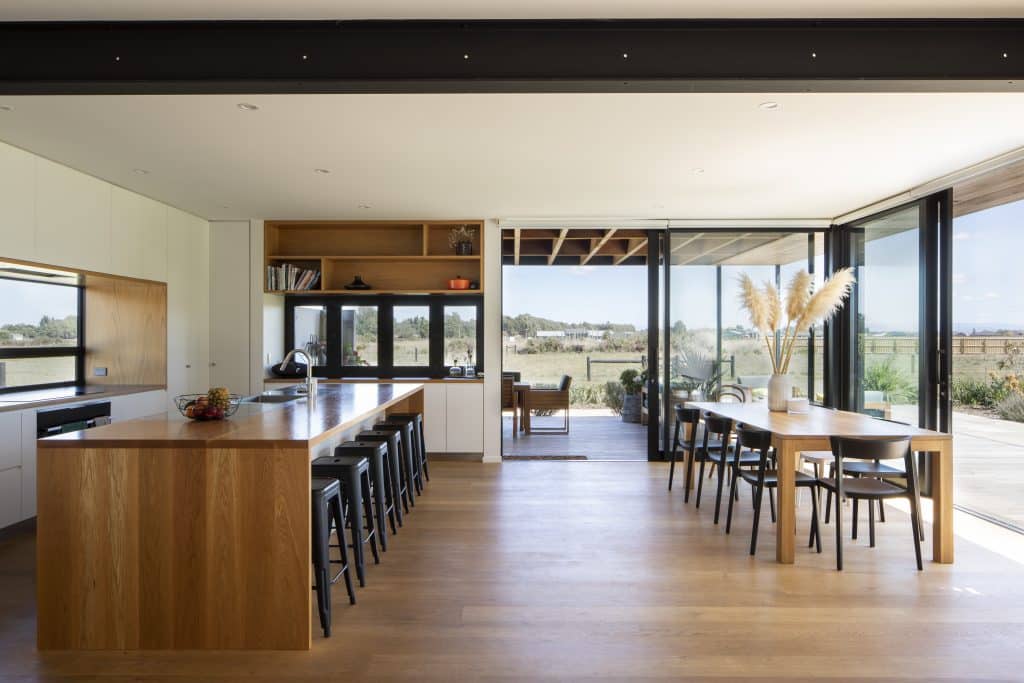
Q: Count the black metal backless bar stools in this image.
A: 6